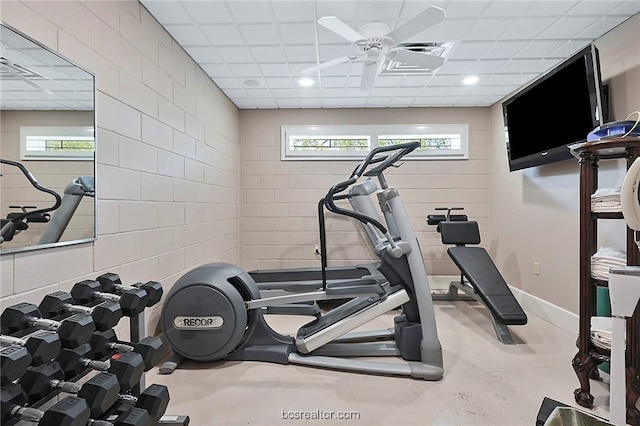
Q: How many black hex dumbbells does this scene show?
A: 12